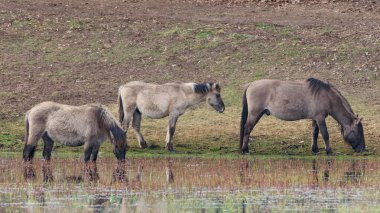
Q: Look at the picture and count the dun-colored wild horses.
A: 3